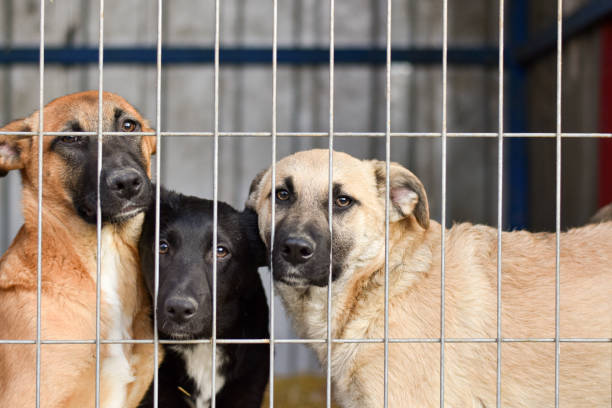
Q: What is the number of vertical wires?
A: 10